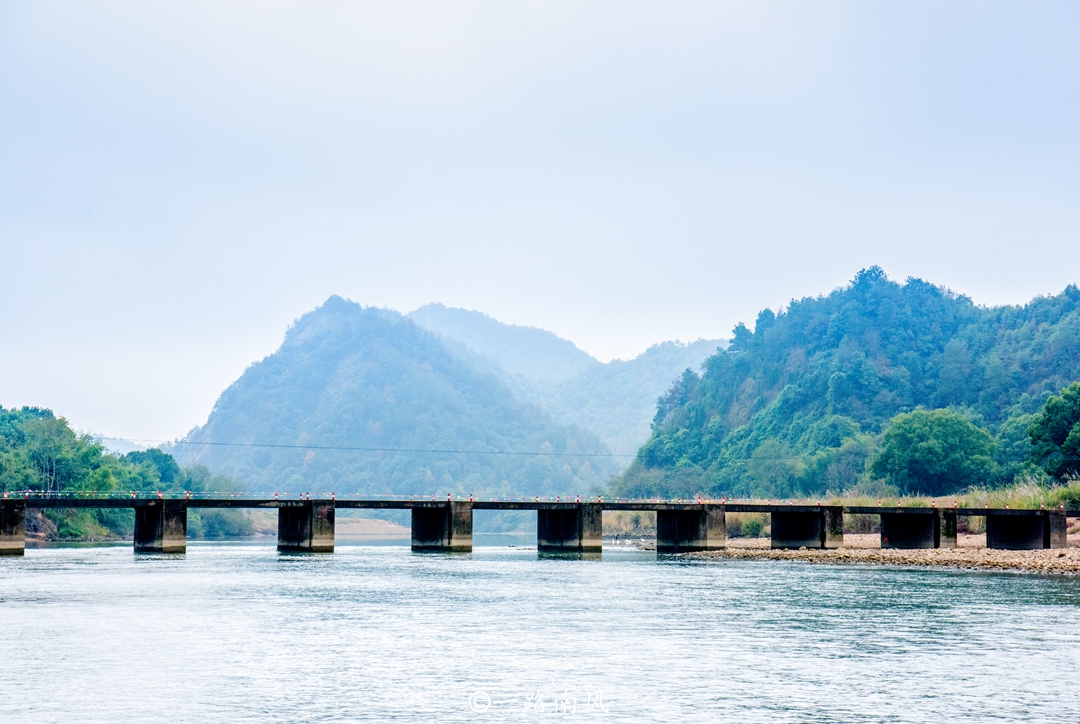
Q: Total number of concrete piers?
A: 9